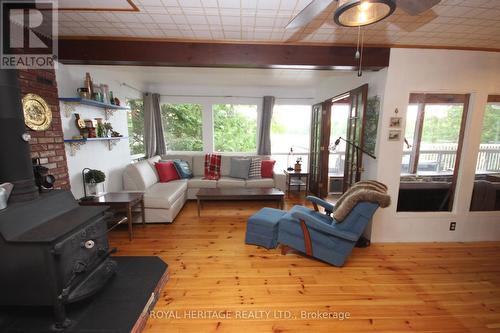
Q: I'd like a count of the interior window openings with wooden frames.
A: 2